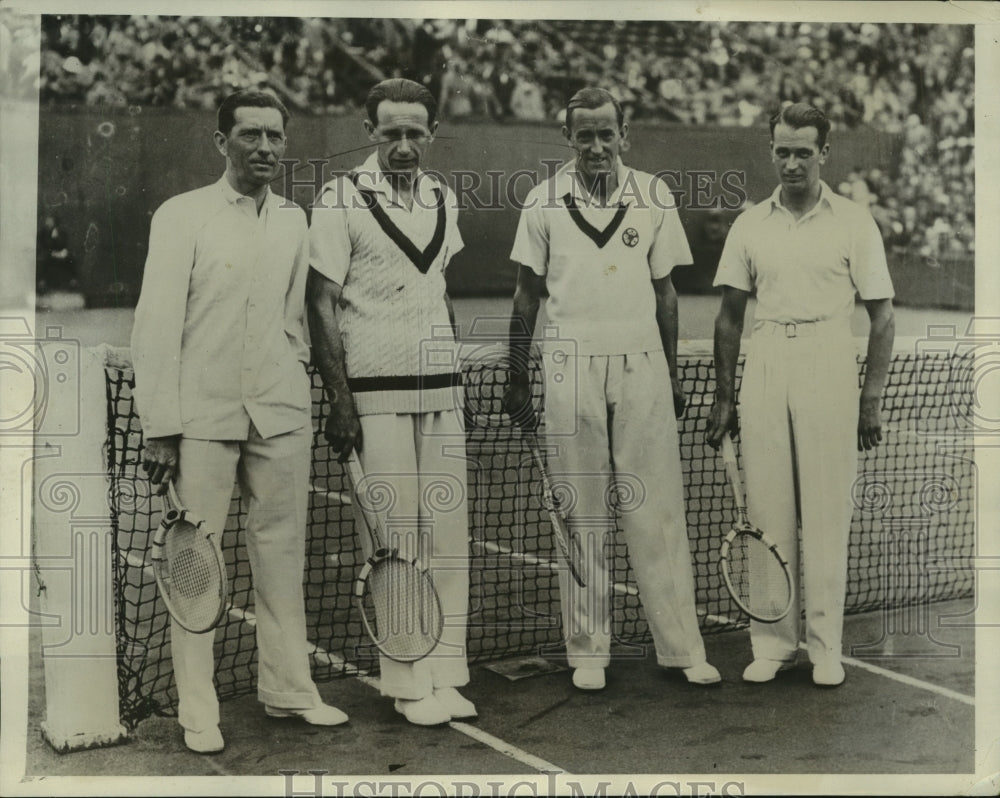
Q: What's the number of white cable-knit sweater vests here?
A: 1